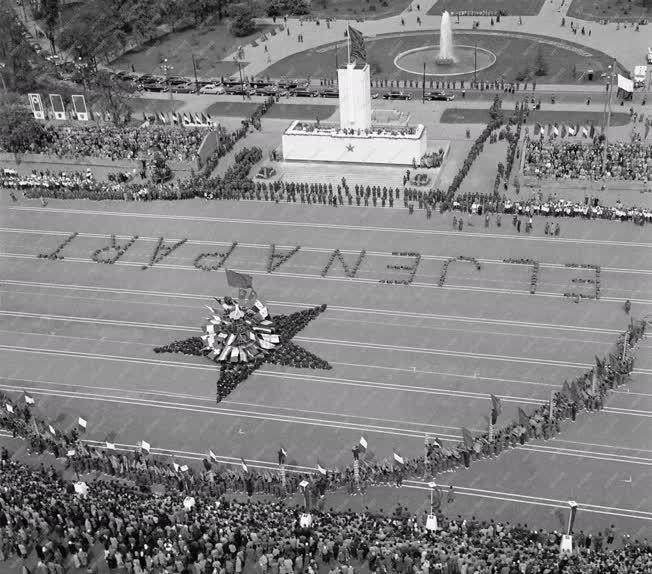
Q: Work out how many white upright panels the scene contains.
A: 3